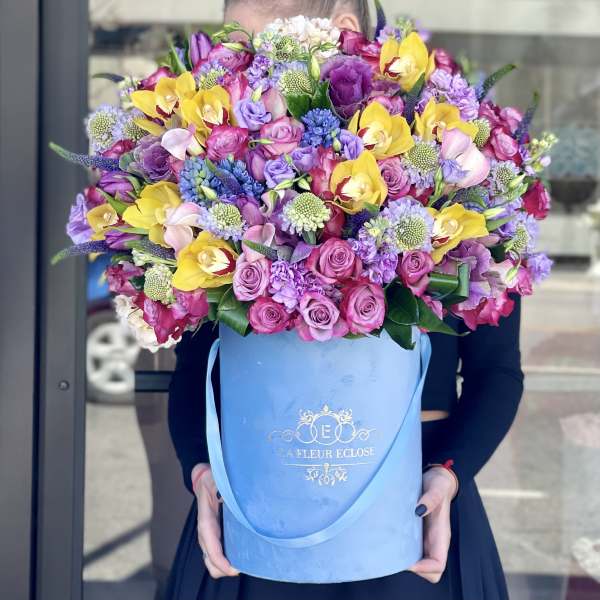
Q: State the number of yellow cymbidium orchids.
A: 10